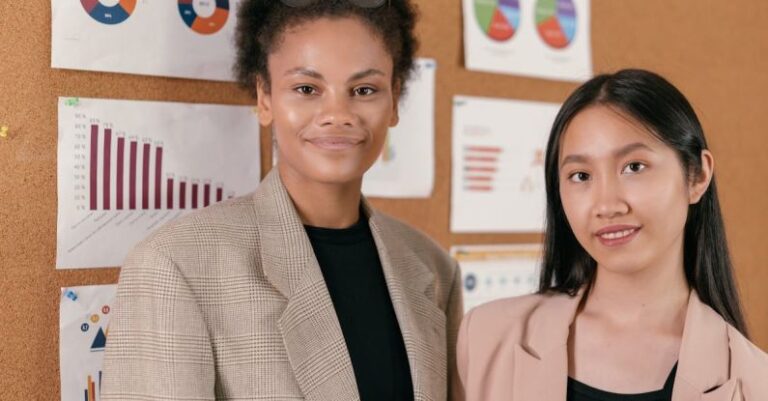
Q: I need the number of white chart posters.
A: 7